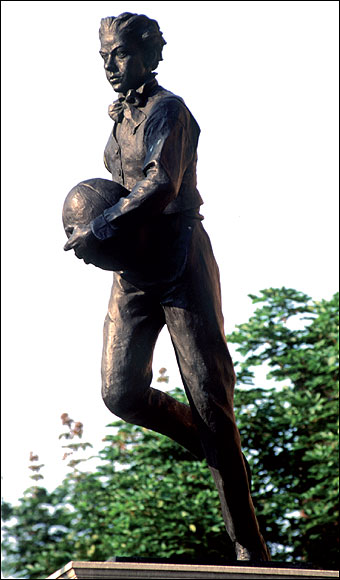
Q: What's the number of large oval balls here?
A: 1